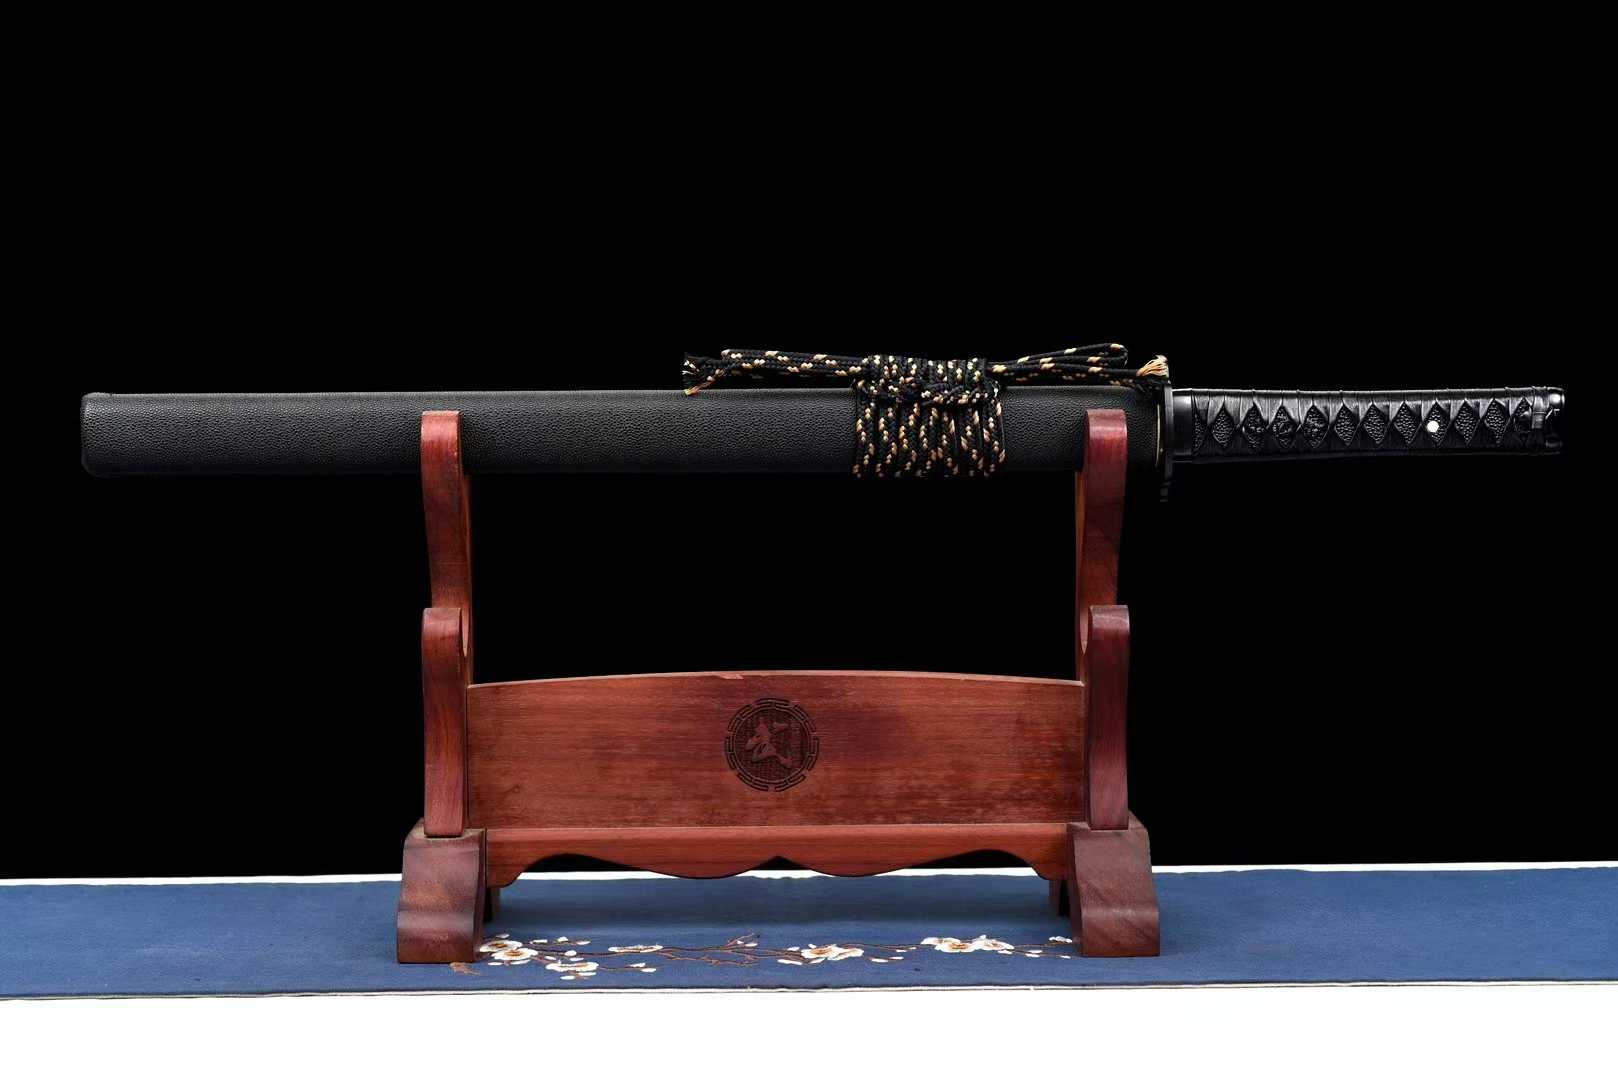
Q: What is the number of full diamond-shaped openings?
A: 10